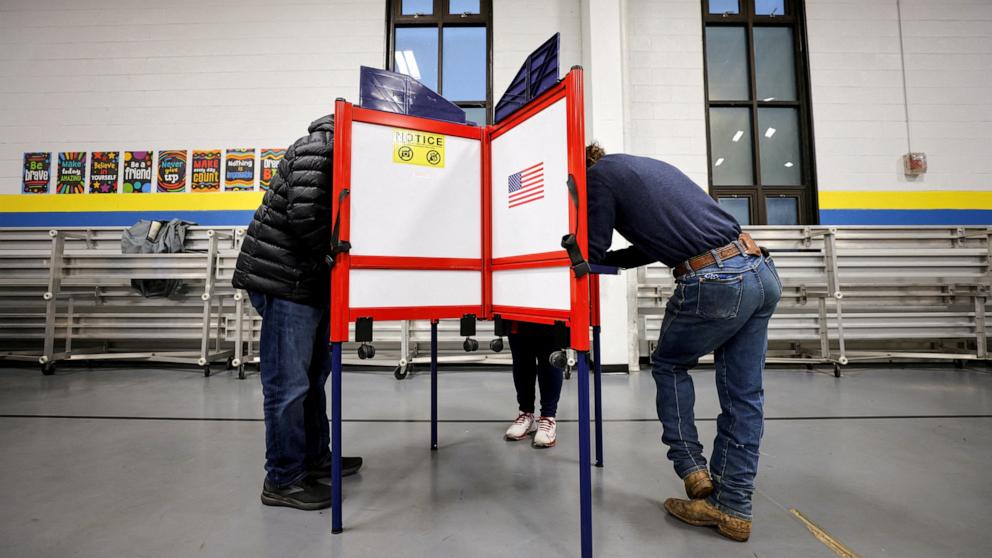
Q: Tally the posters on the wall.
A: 8